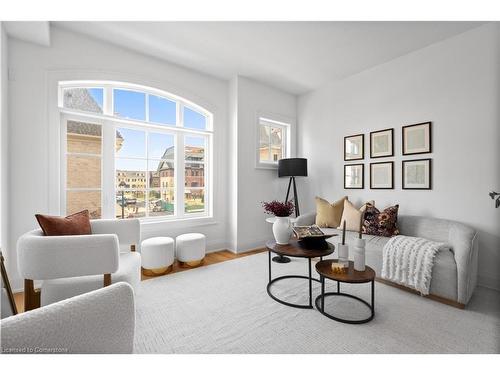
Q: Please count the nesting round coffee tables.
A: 2